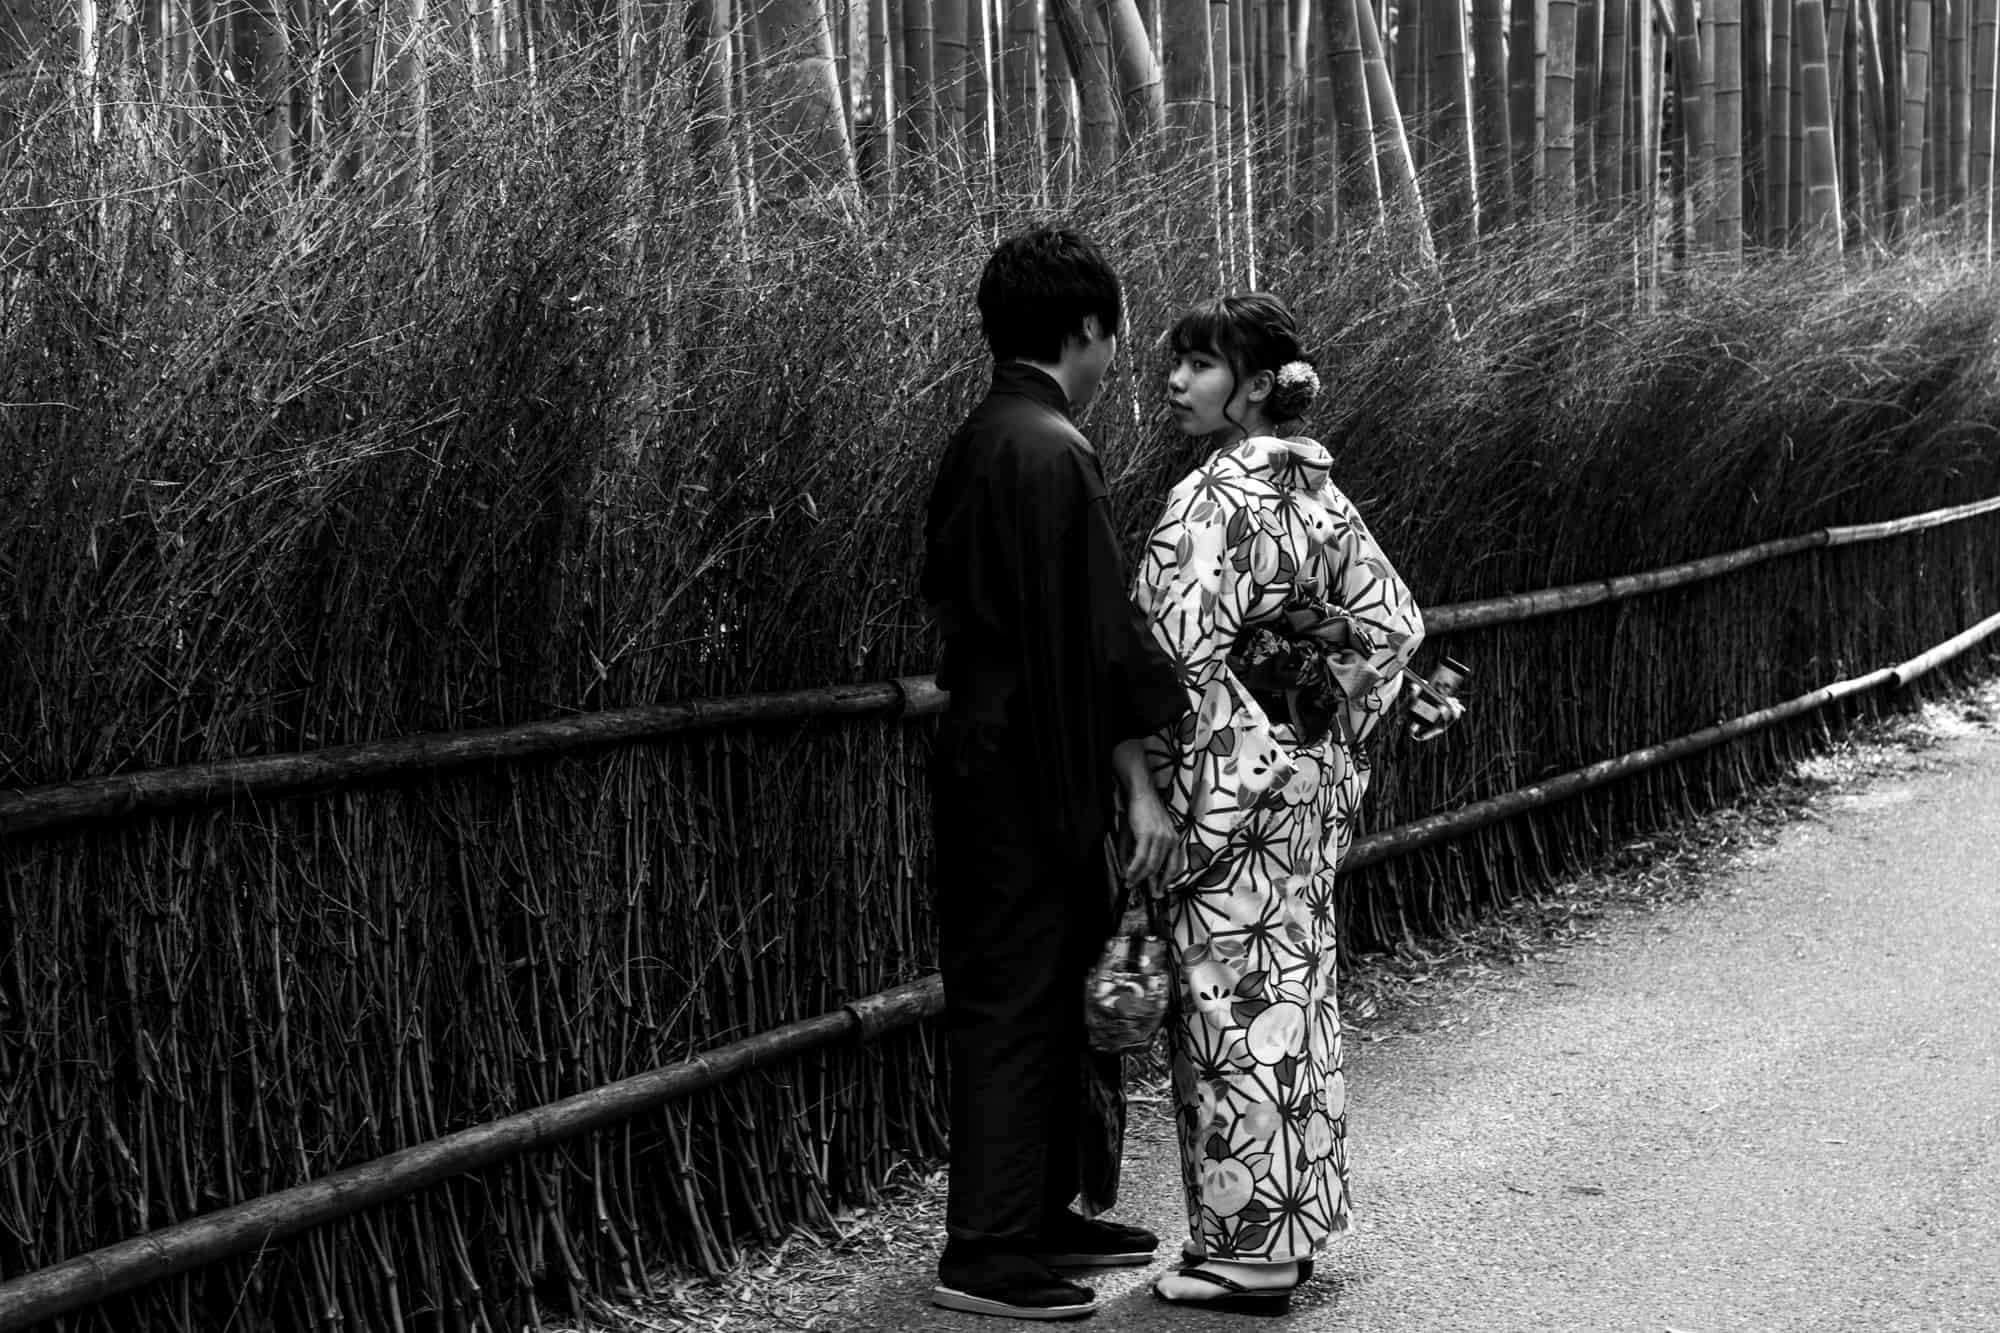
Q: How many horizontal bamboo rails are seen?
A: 2